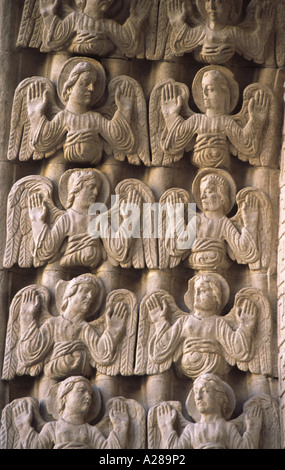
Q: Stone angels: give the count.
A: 10